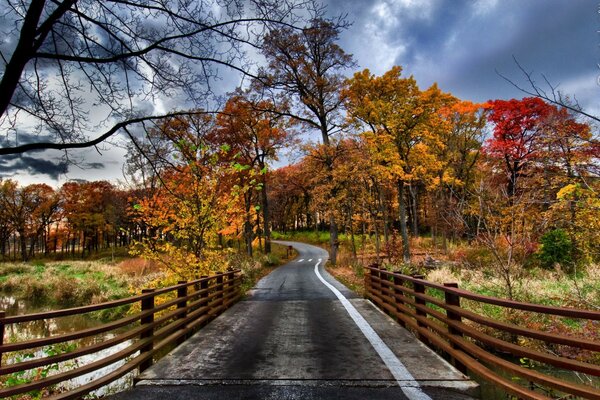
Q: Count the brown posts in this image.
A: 11